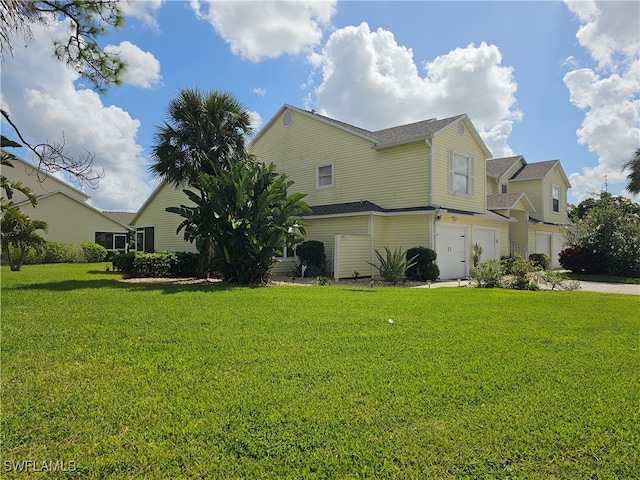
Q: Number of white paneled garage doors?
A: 4